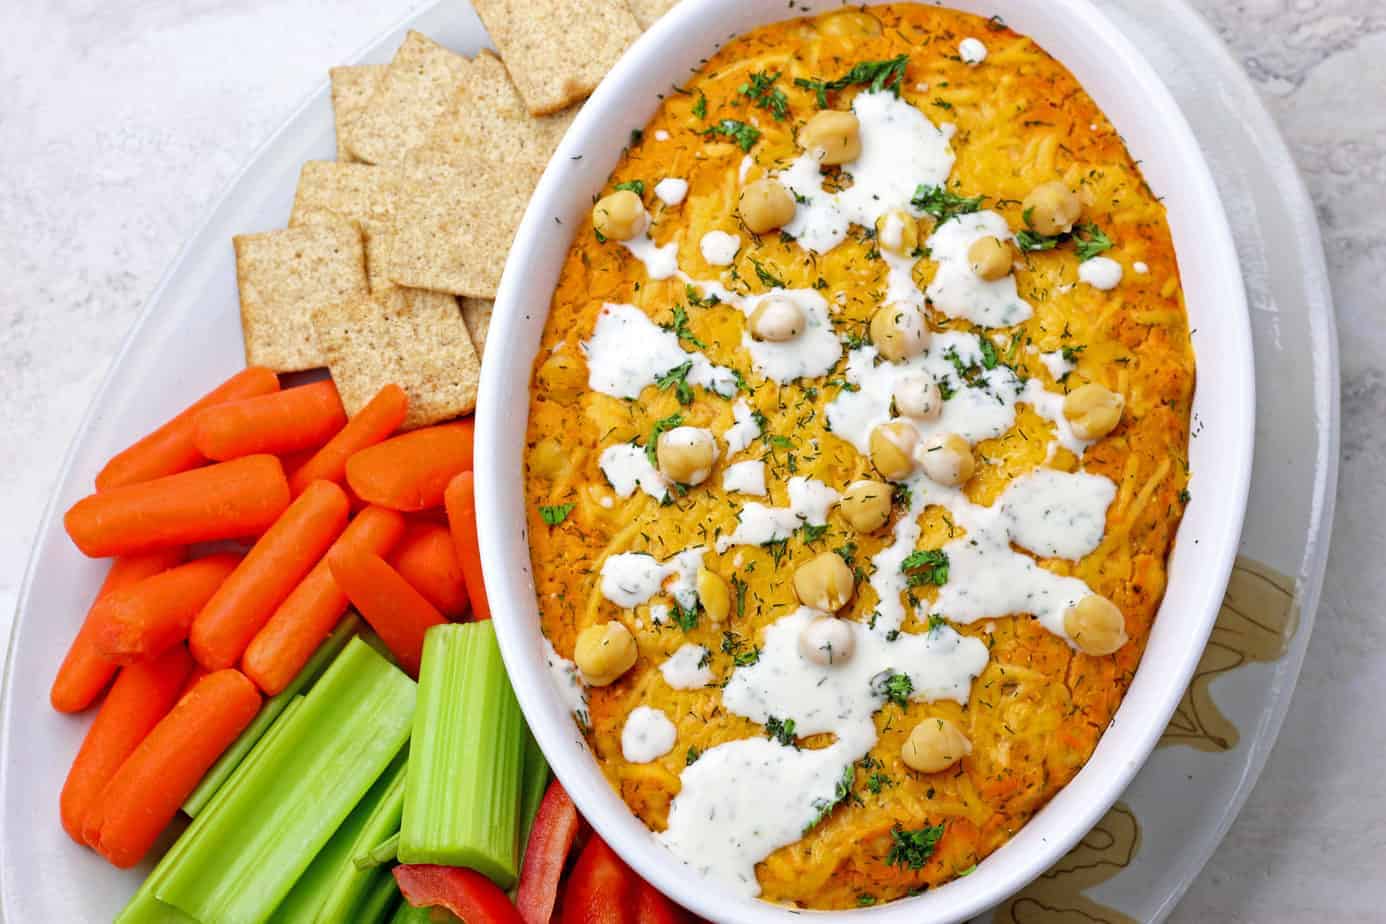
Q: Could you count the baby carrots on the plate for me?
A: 14